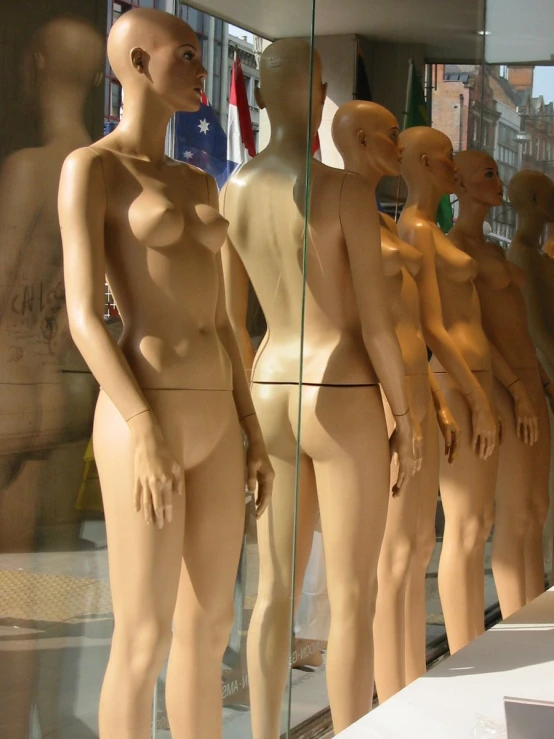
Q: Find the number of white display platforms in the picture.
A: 1